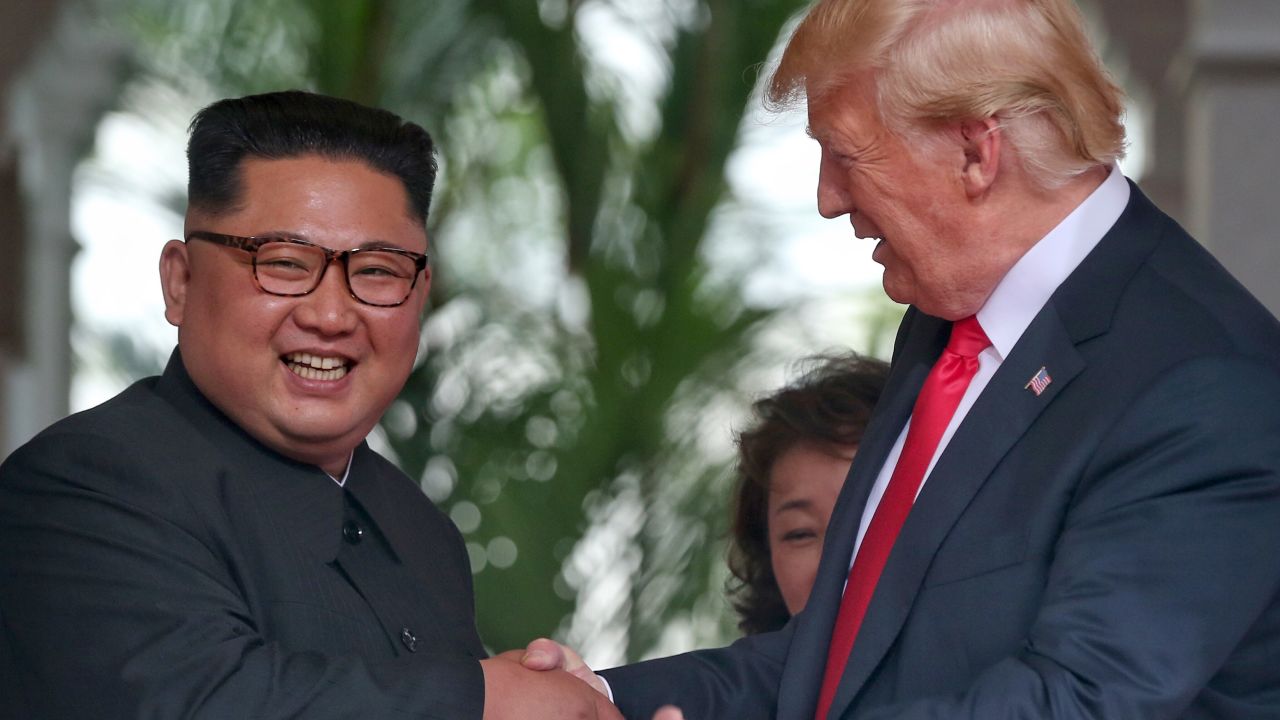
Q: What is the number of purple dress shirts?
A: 0